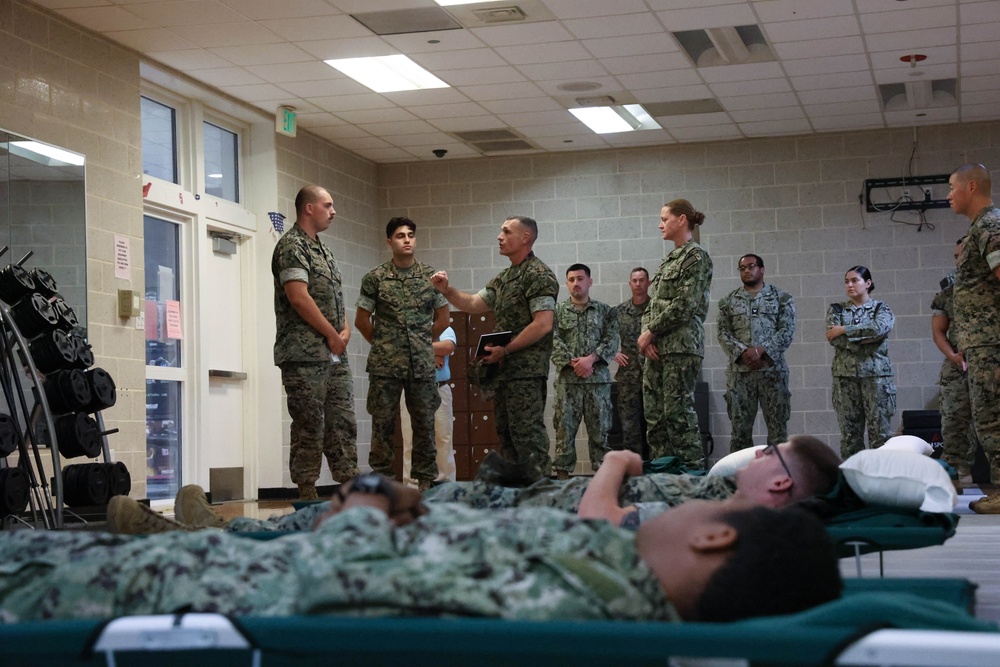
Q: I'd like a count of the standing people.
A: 11